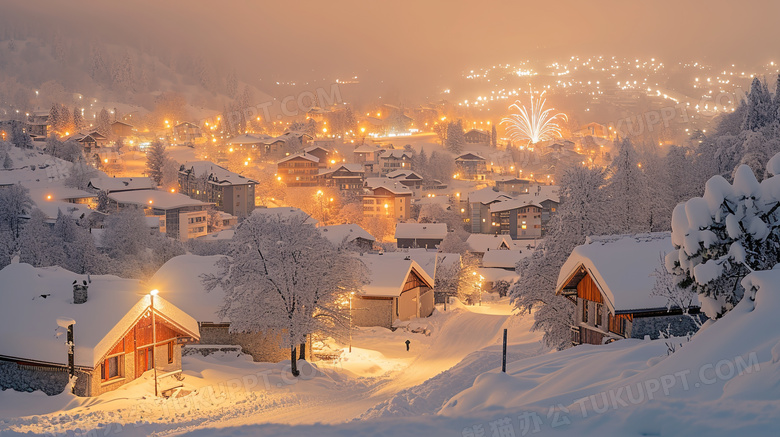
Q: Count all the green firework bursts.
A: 0